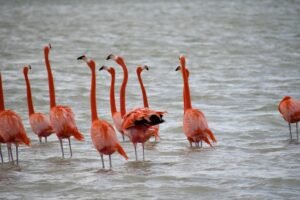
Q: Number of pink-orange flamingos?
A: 10